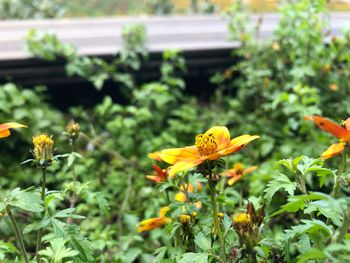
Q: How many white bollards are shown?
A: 0